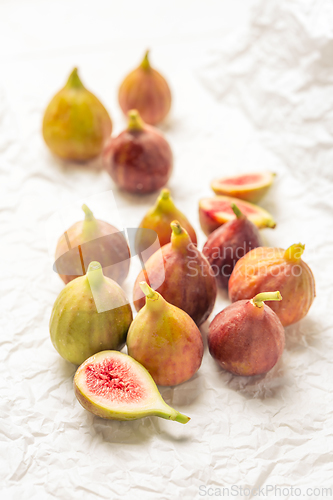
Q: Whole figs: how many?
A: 11